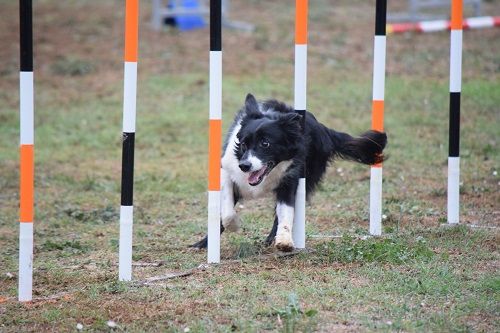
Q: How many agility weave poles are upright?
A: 6